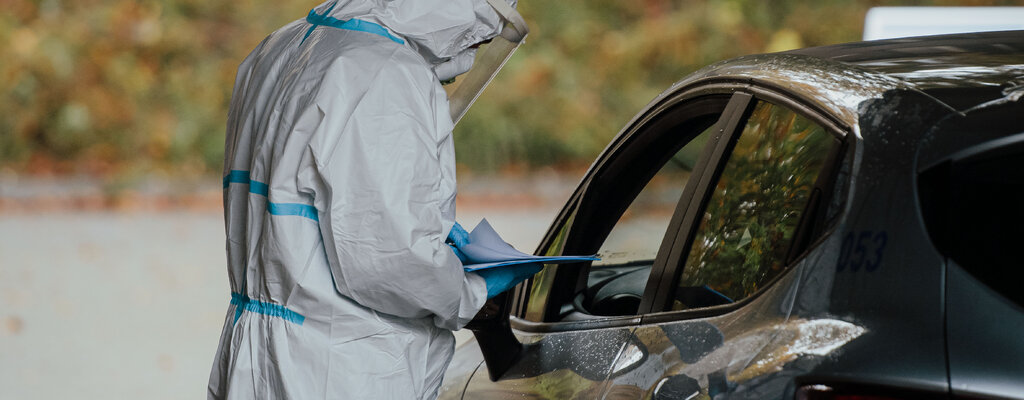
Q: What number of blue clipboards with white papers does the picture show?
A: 1